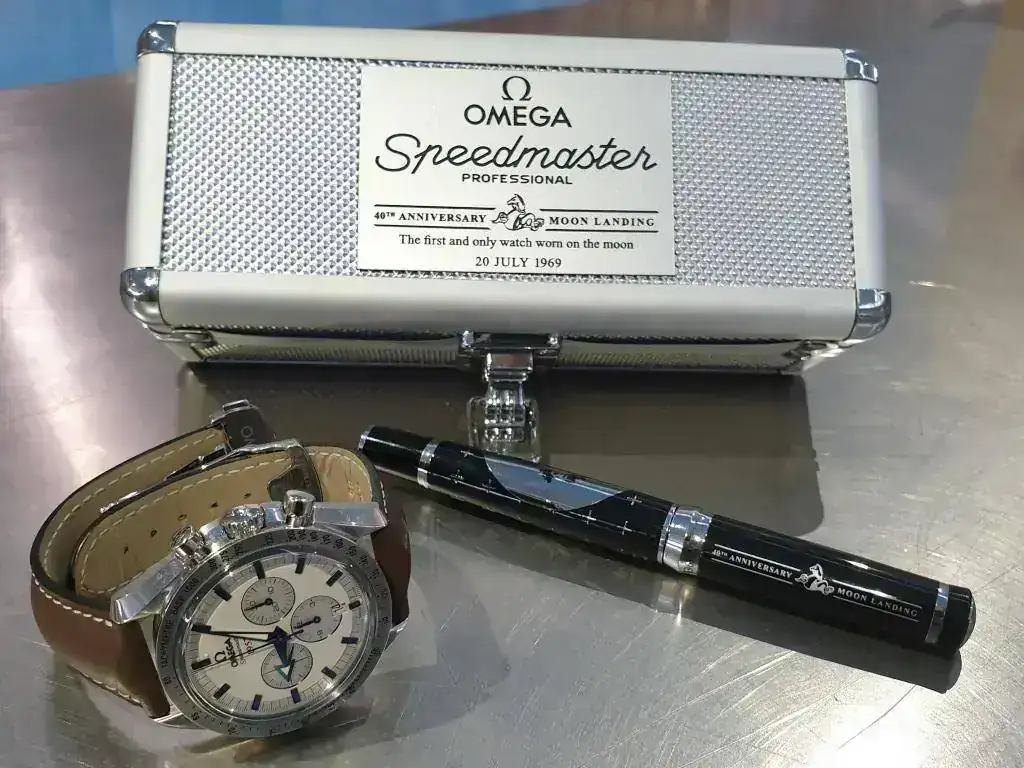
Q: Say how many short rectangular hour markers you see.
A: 12